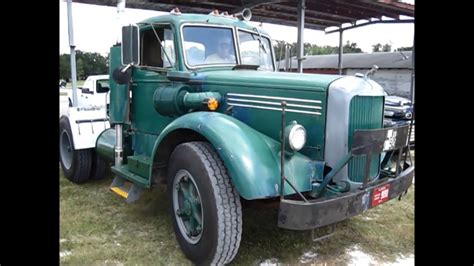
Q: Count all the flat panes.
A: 2